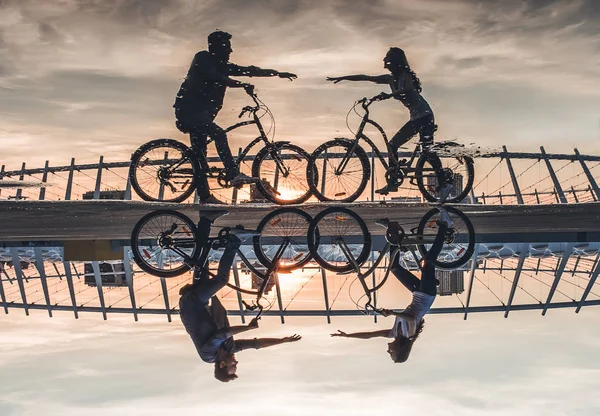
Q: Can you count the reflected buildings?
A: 3